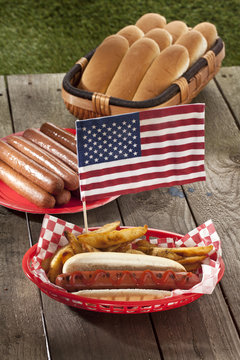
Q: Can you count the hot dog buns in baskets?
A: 10